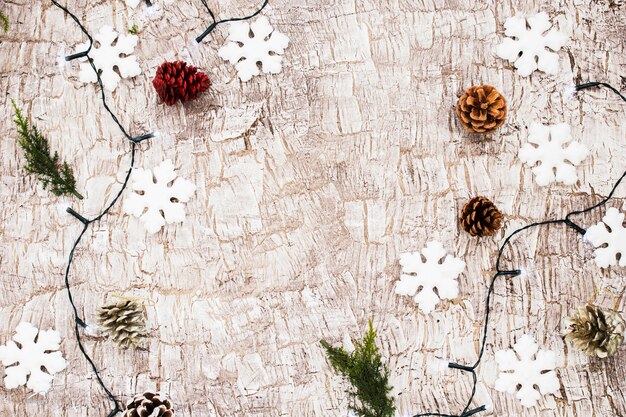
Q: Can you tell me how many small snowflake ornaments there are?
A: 9